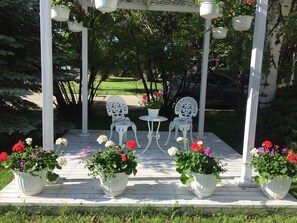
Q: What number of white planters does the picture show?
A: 11